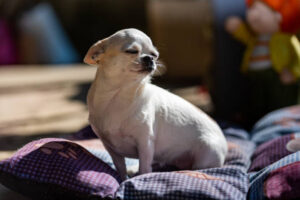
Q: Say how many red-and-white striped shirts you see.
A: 1